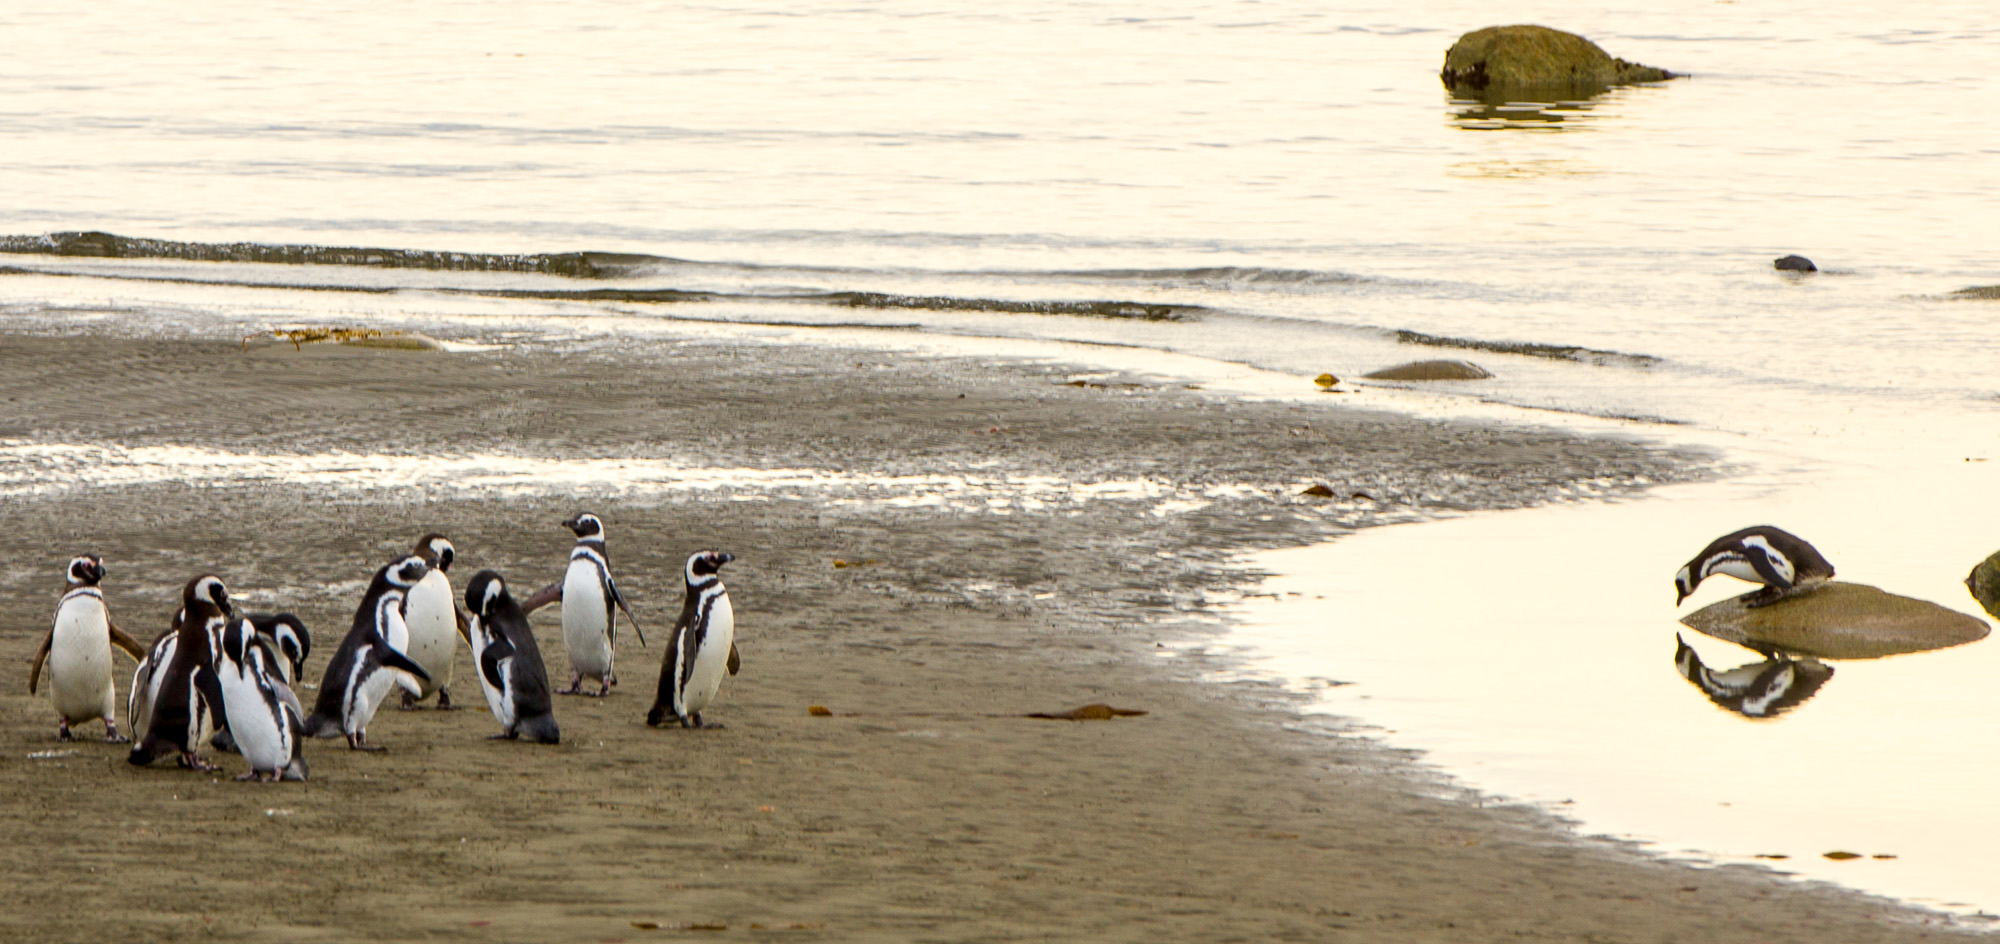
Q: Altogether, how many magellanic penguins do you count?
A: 11